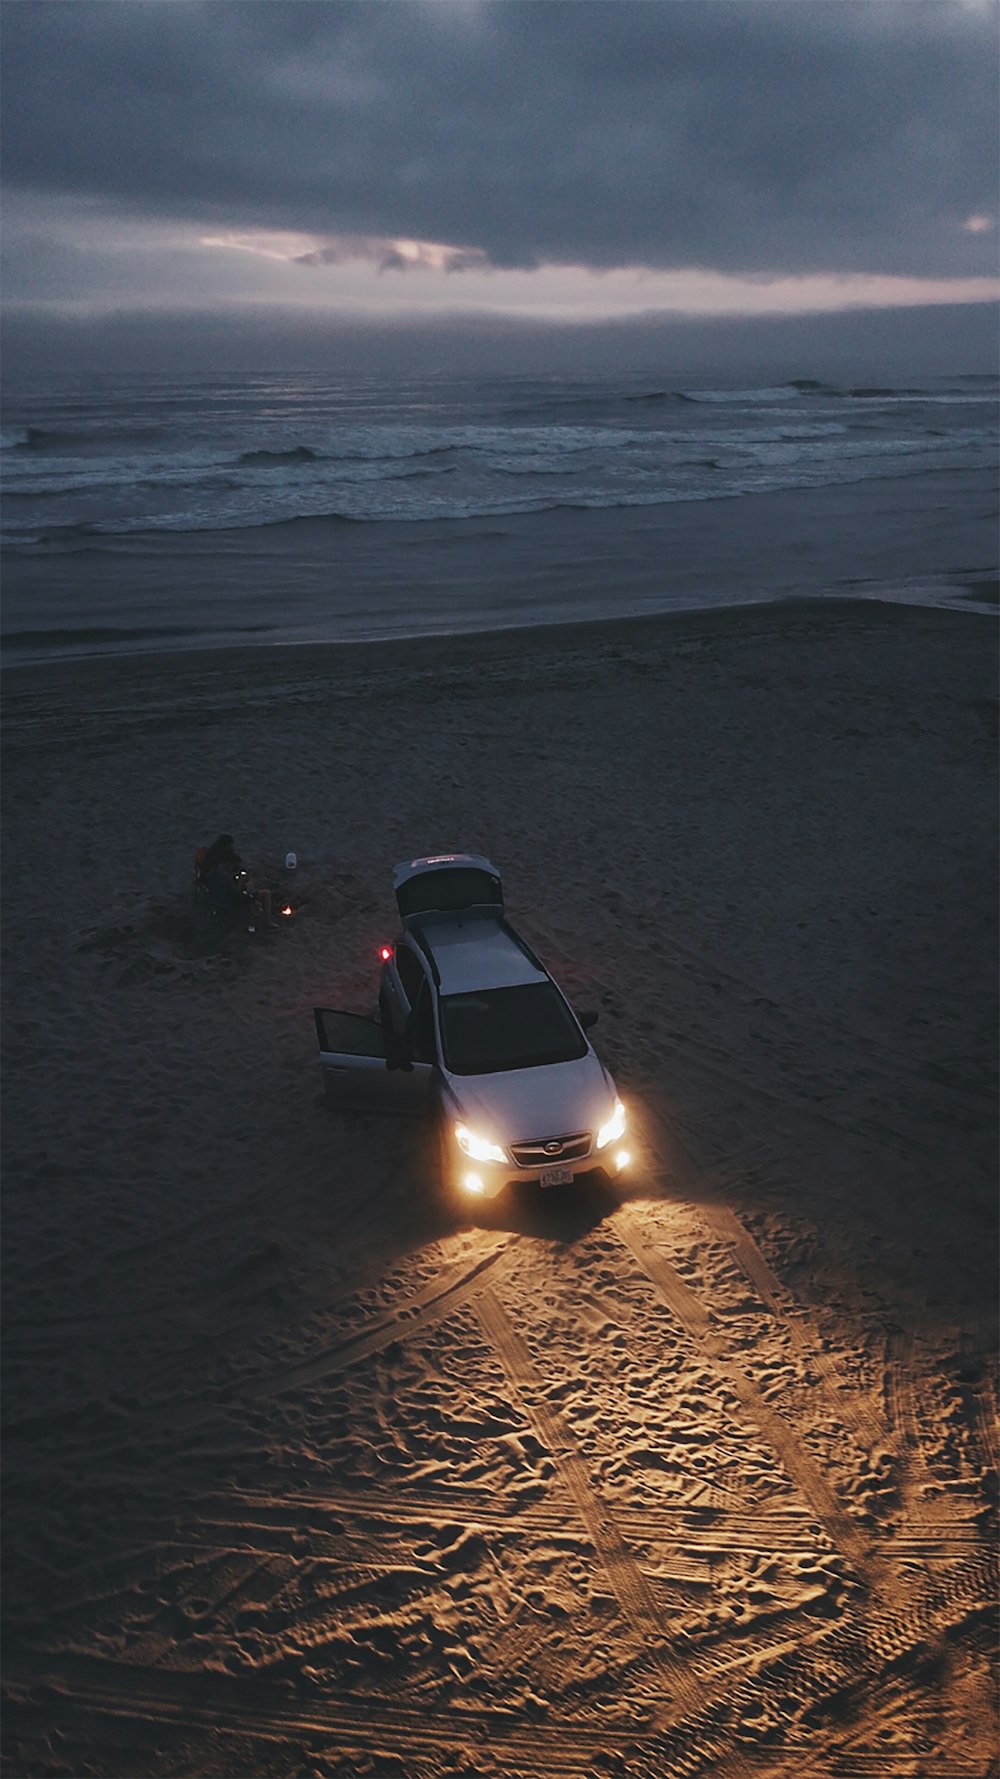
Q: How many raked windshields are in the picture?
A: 1